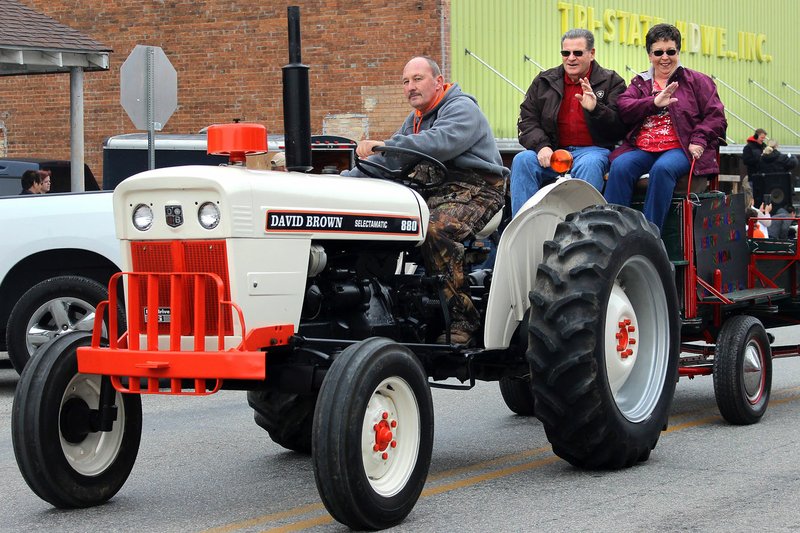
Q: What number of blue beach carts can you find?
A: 0